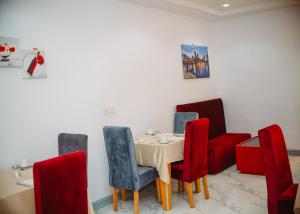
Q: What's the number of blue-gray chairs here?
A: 3